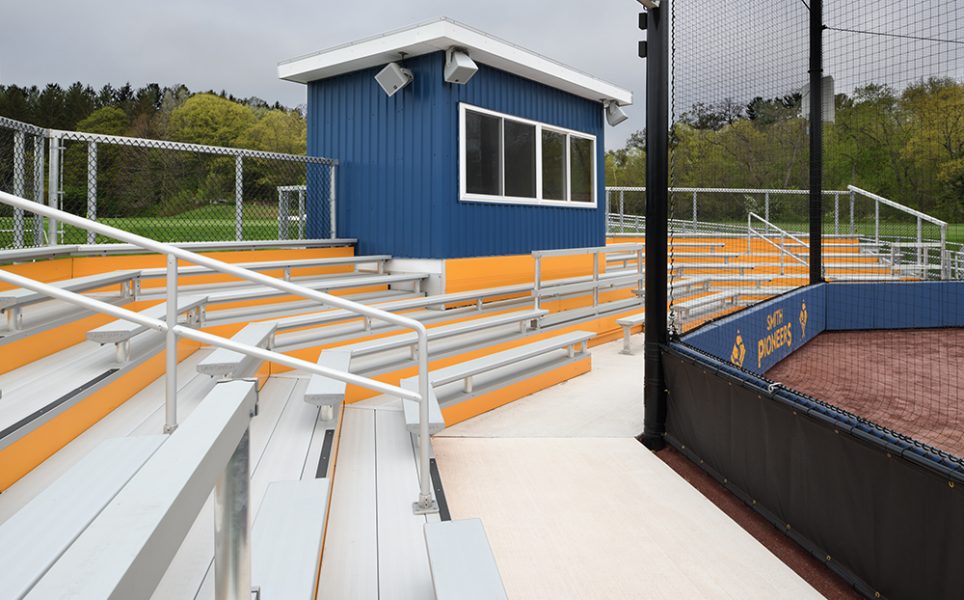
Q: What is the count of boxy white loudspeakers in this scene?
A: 3